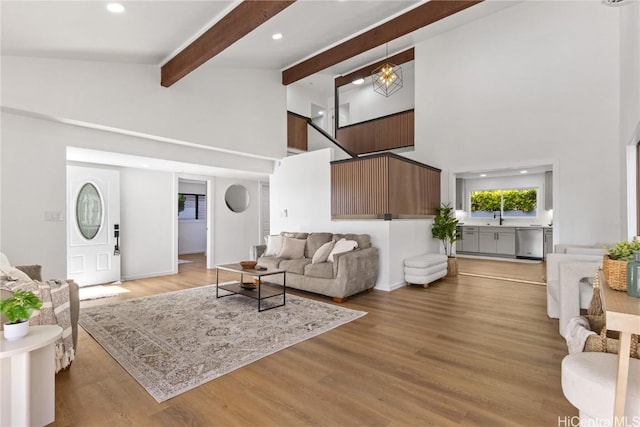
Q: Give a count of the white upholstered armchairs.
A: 2